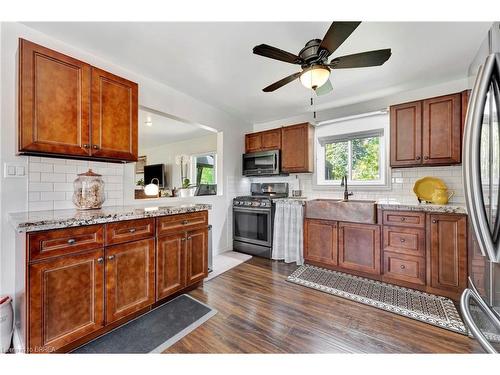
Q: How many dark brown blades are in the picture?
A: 4